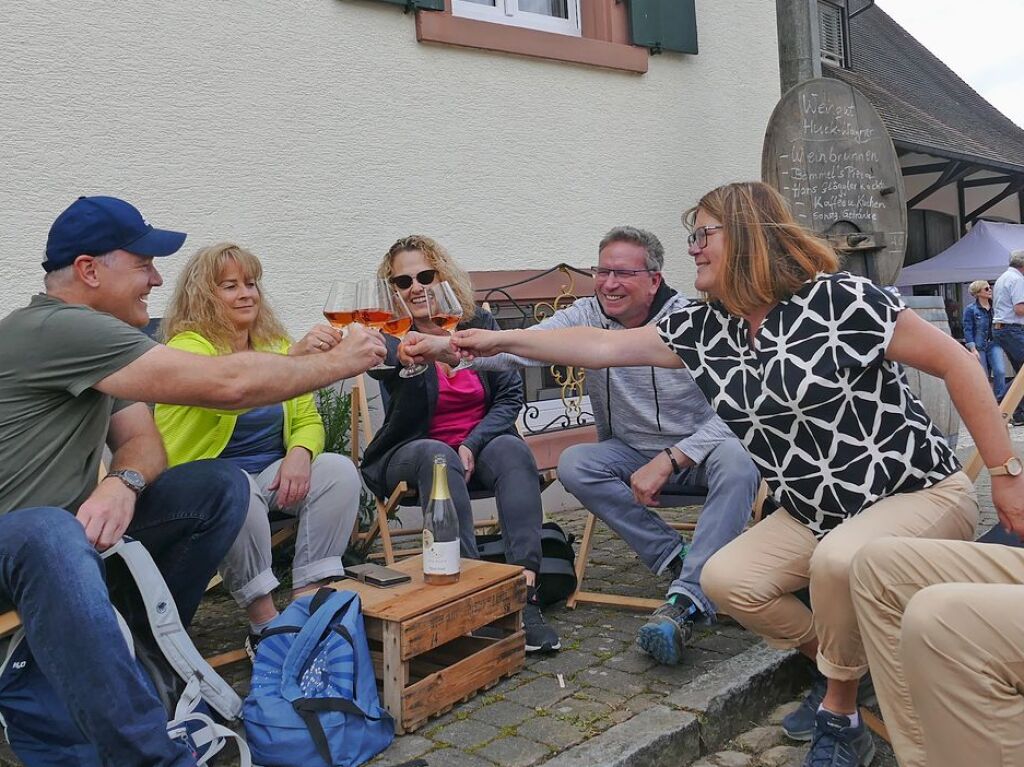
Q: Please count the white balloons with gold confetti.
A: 0